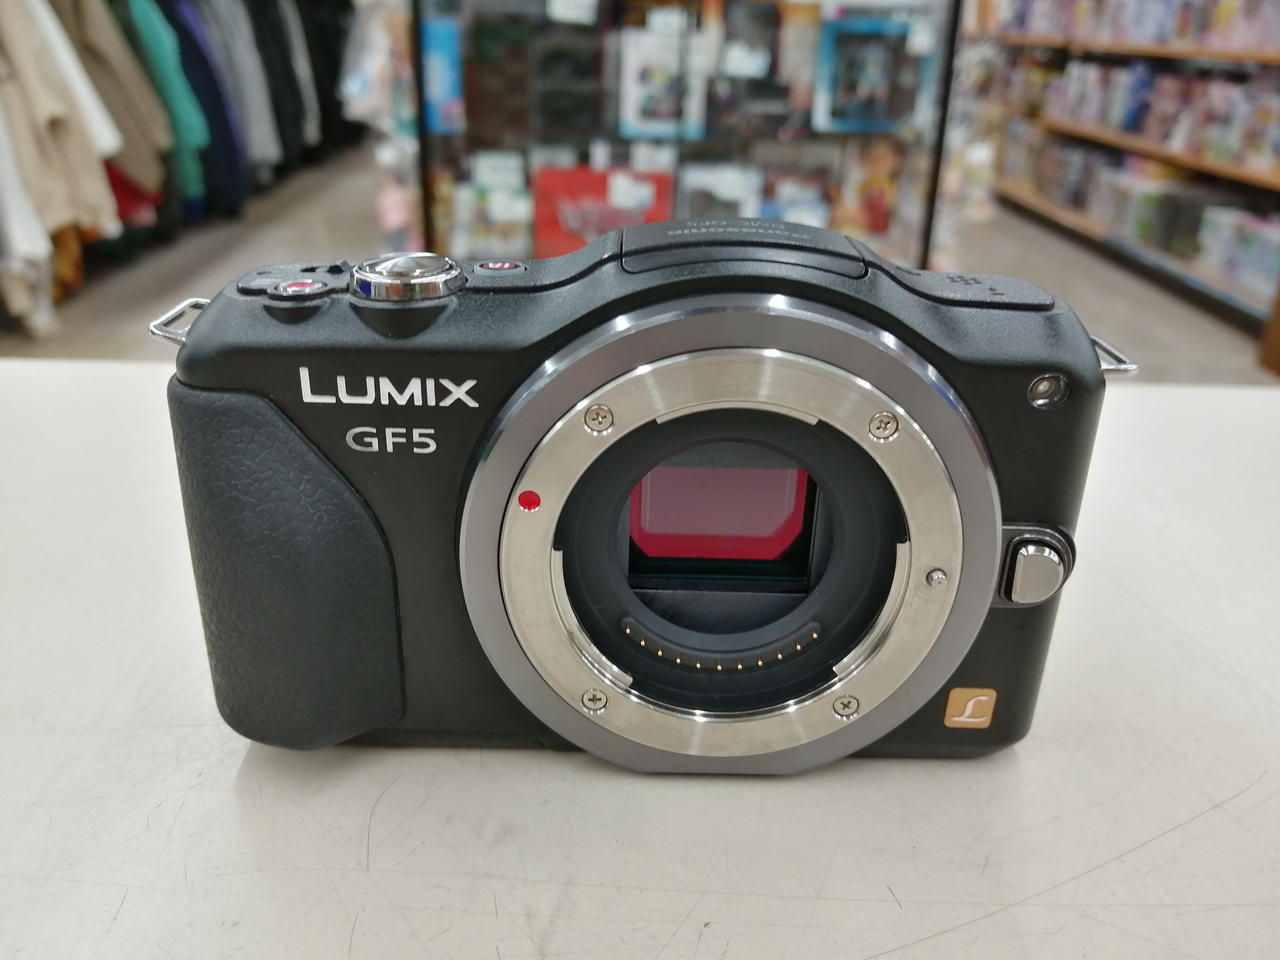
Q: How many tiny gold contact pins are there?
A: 11